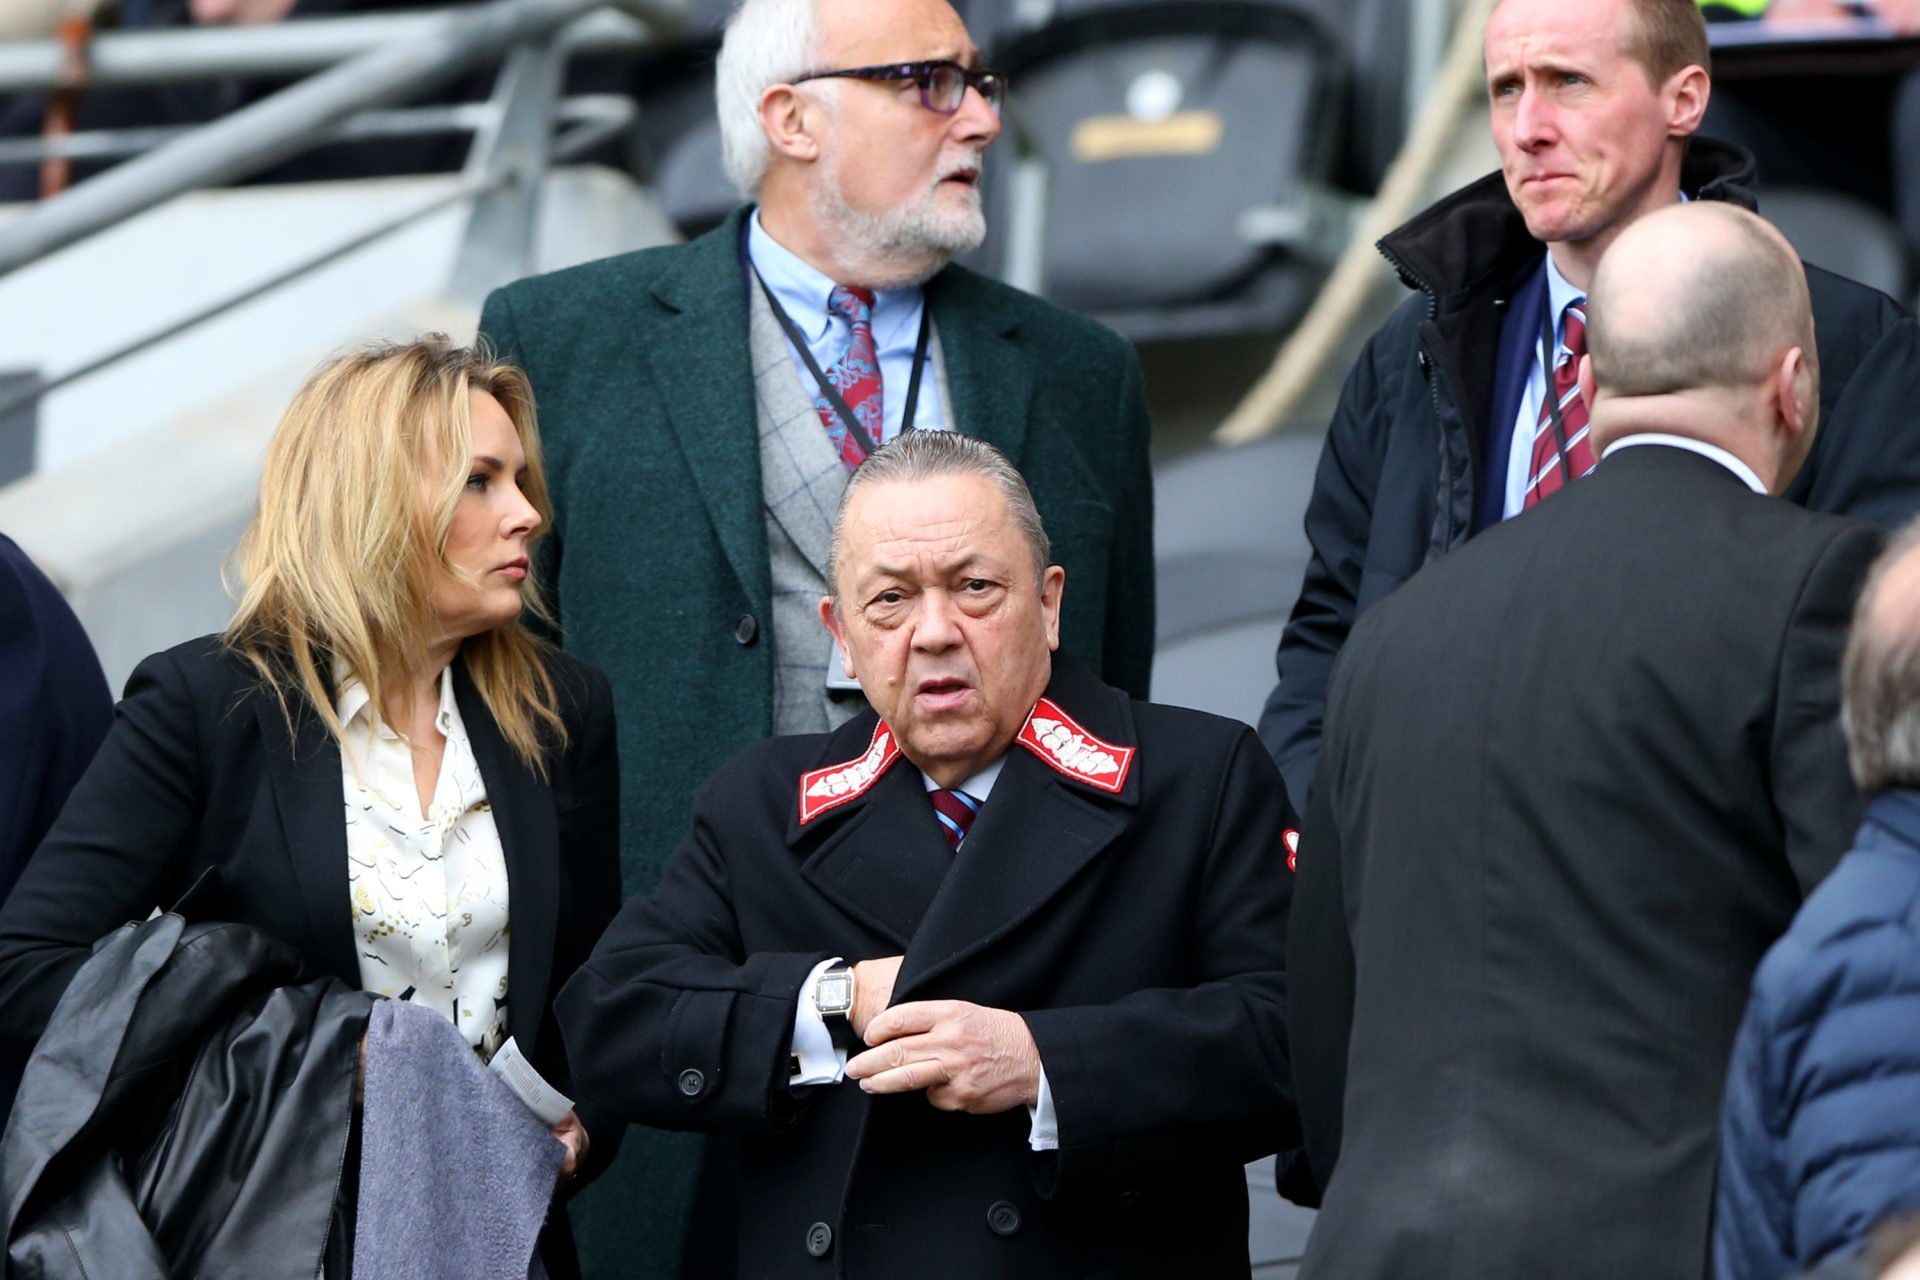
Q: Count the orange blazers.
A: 0